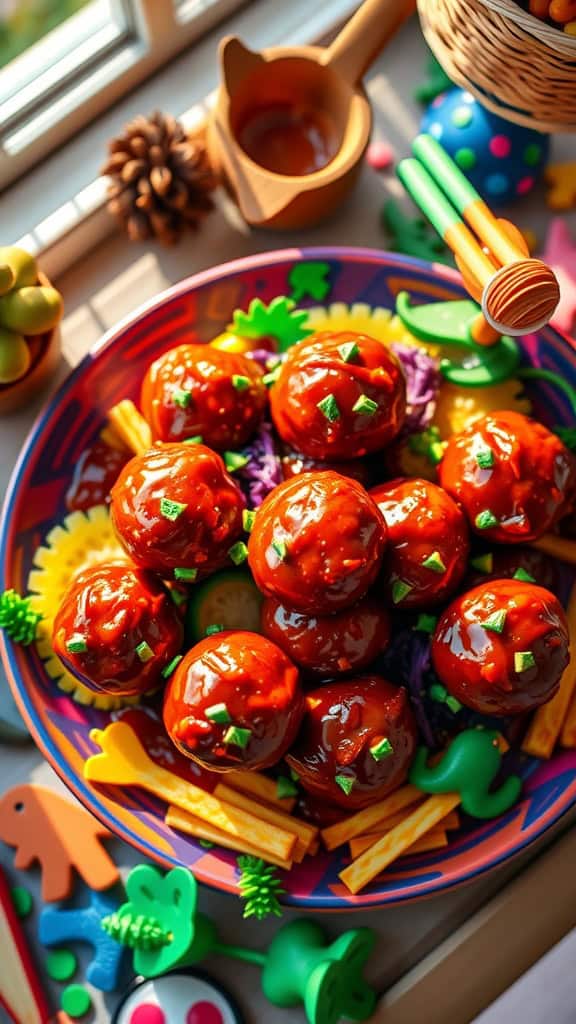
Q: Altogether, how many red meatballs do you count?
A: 11